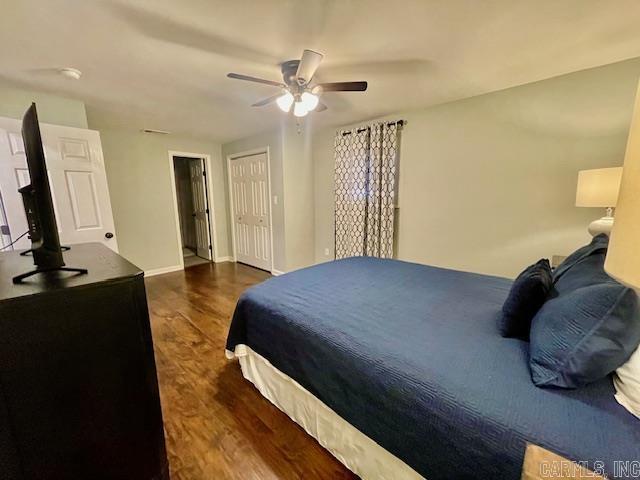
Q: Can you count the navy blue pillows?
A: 3